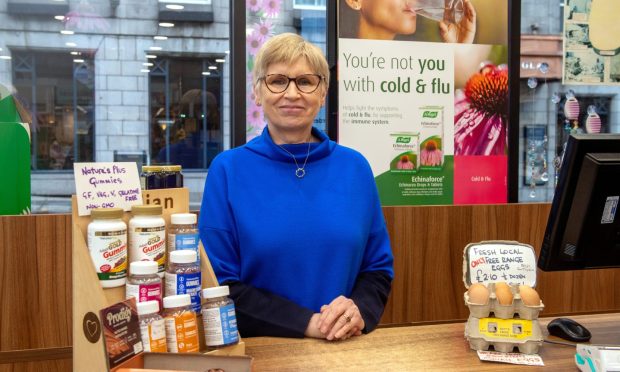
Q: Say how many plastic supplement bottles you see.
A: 8